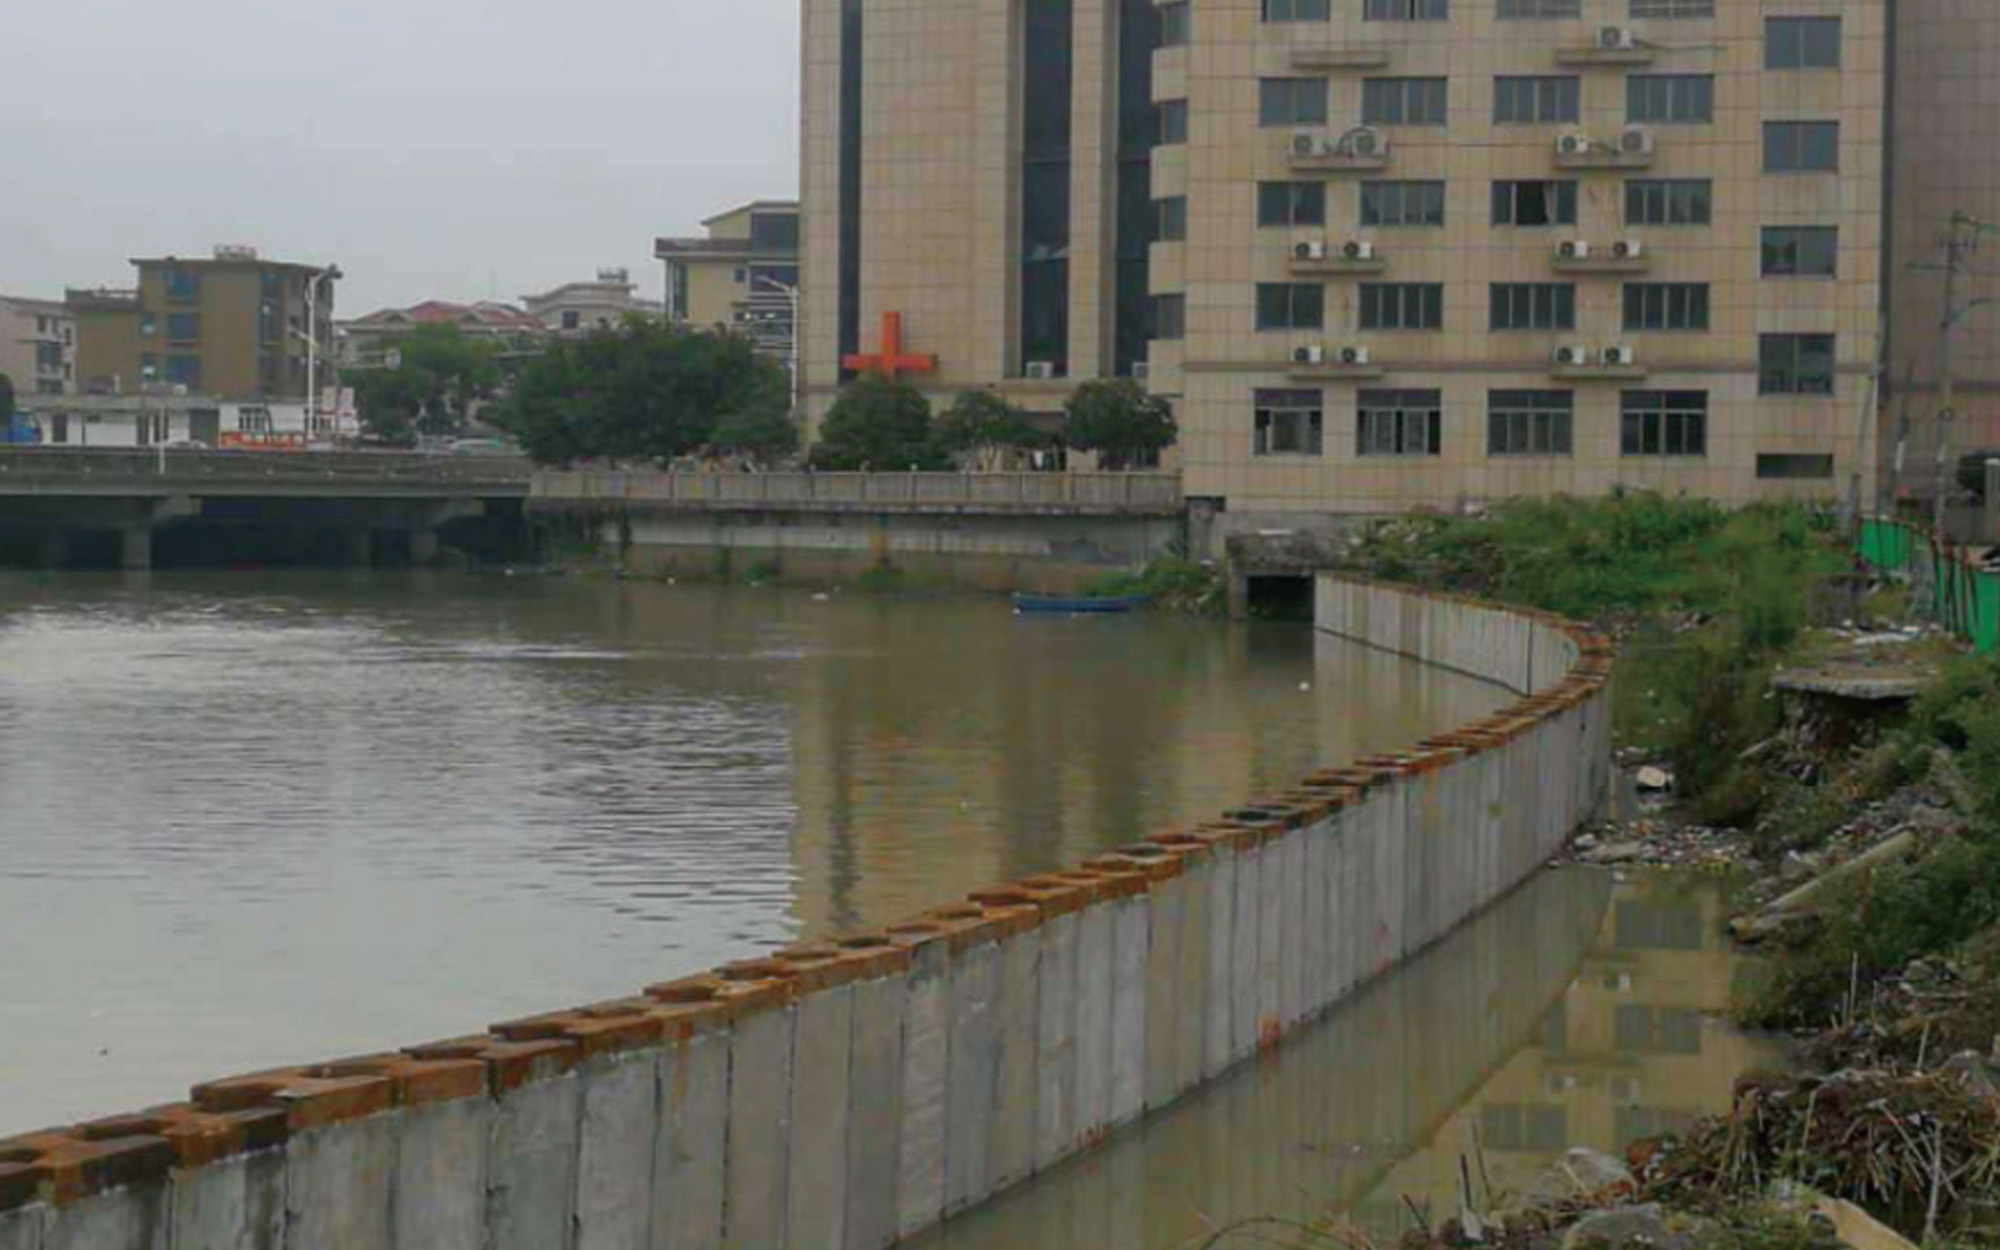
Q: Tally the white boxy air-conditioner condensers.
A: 15